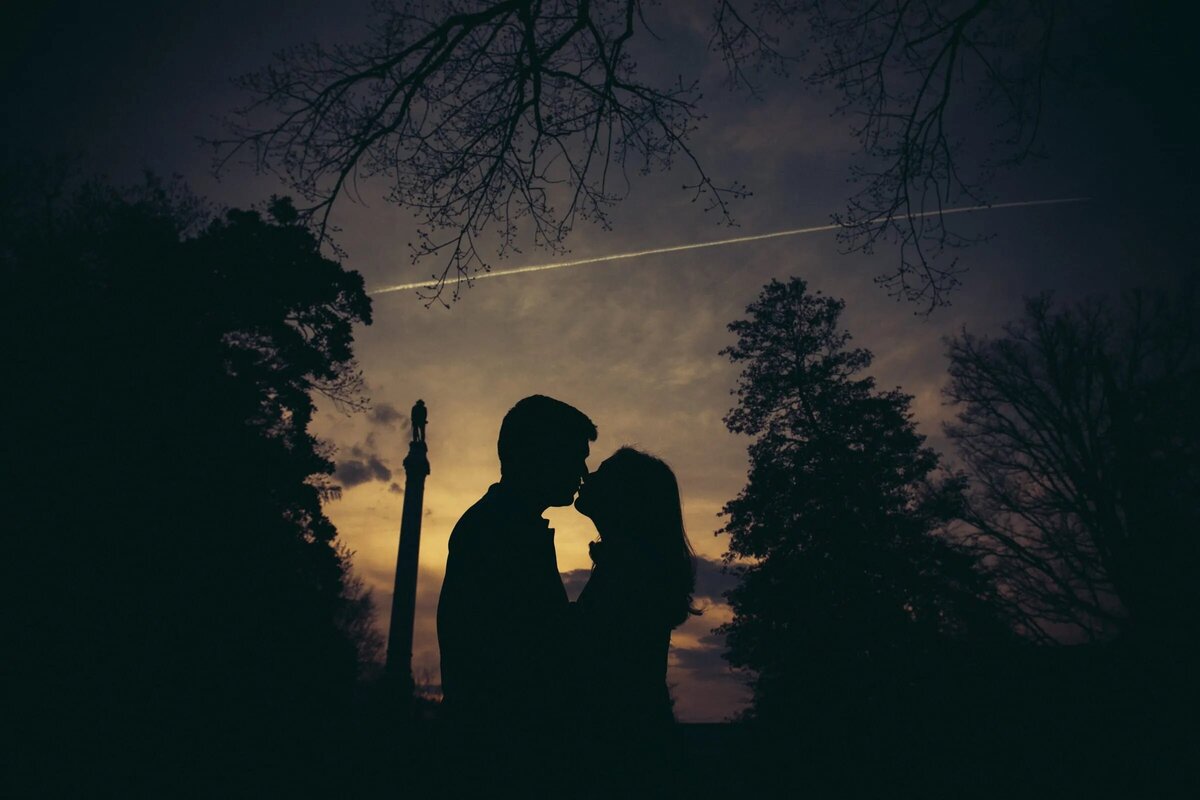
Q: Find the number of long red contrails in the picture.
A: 0